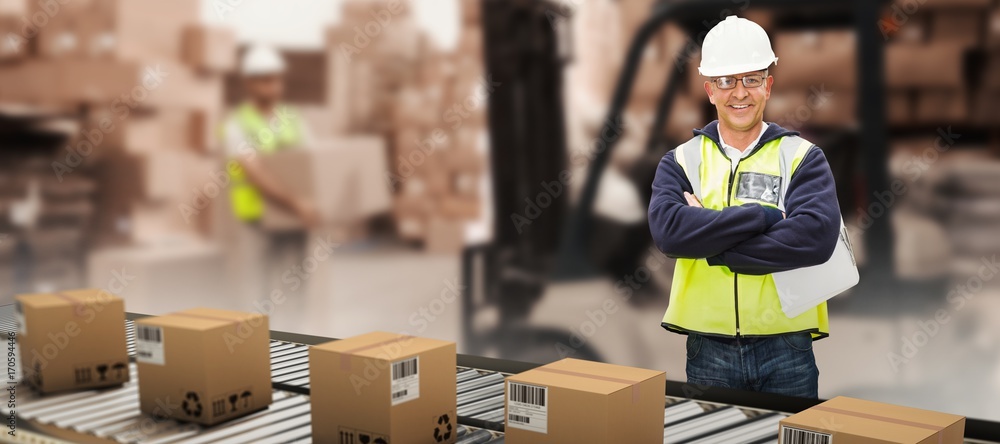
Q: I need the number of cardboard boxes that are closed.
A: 5